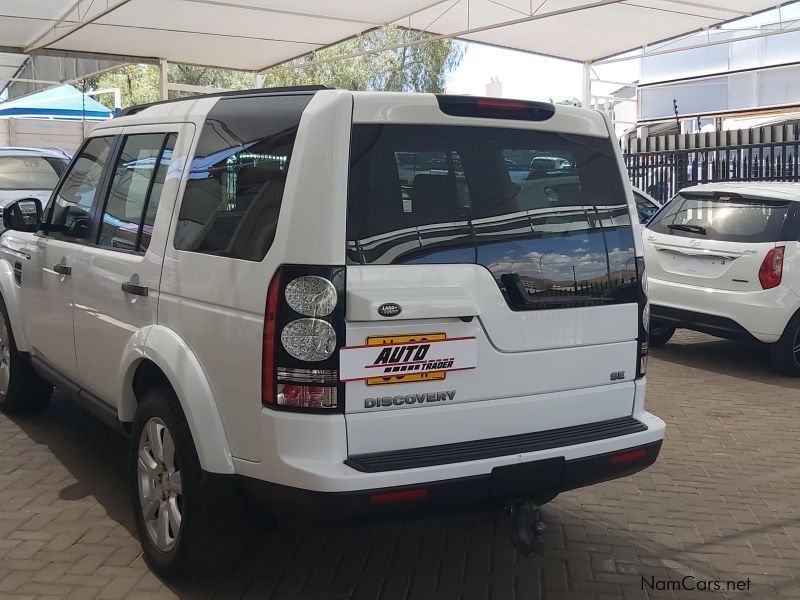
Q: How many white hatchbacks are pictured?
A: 1